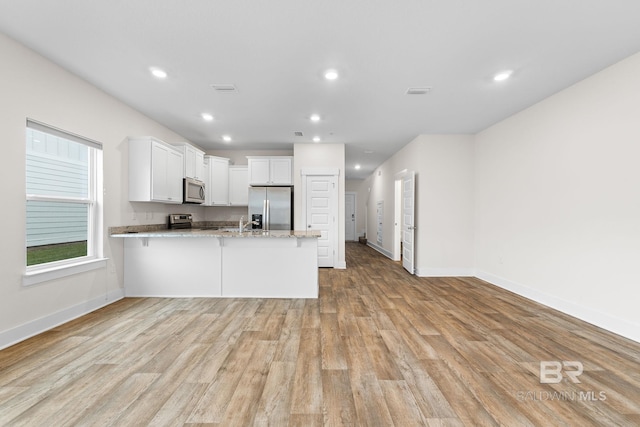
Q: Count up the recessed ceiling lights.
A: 8